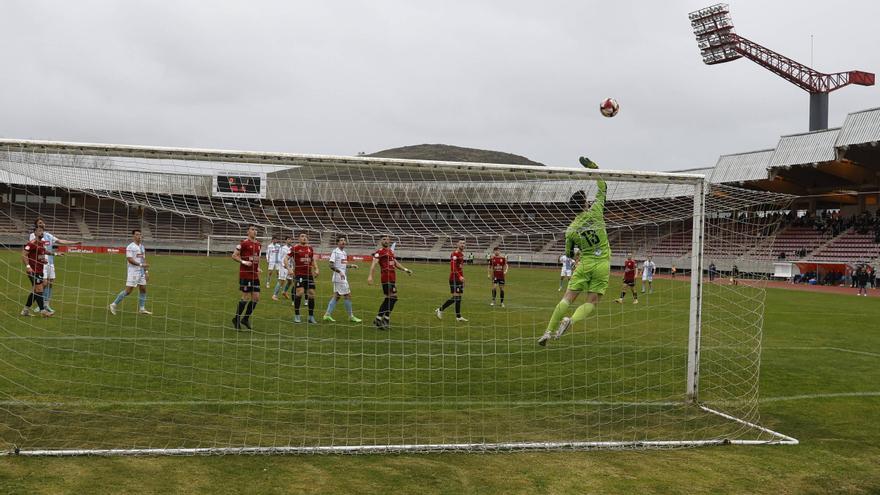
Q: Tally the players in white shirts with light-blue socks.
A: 7